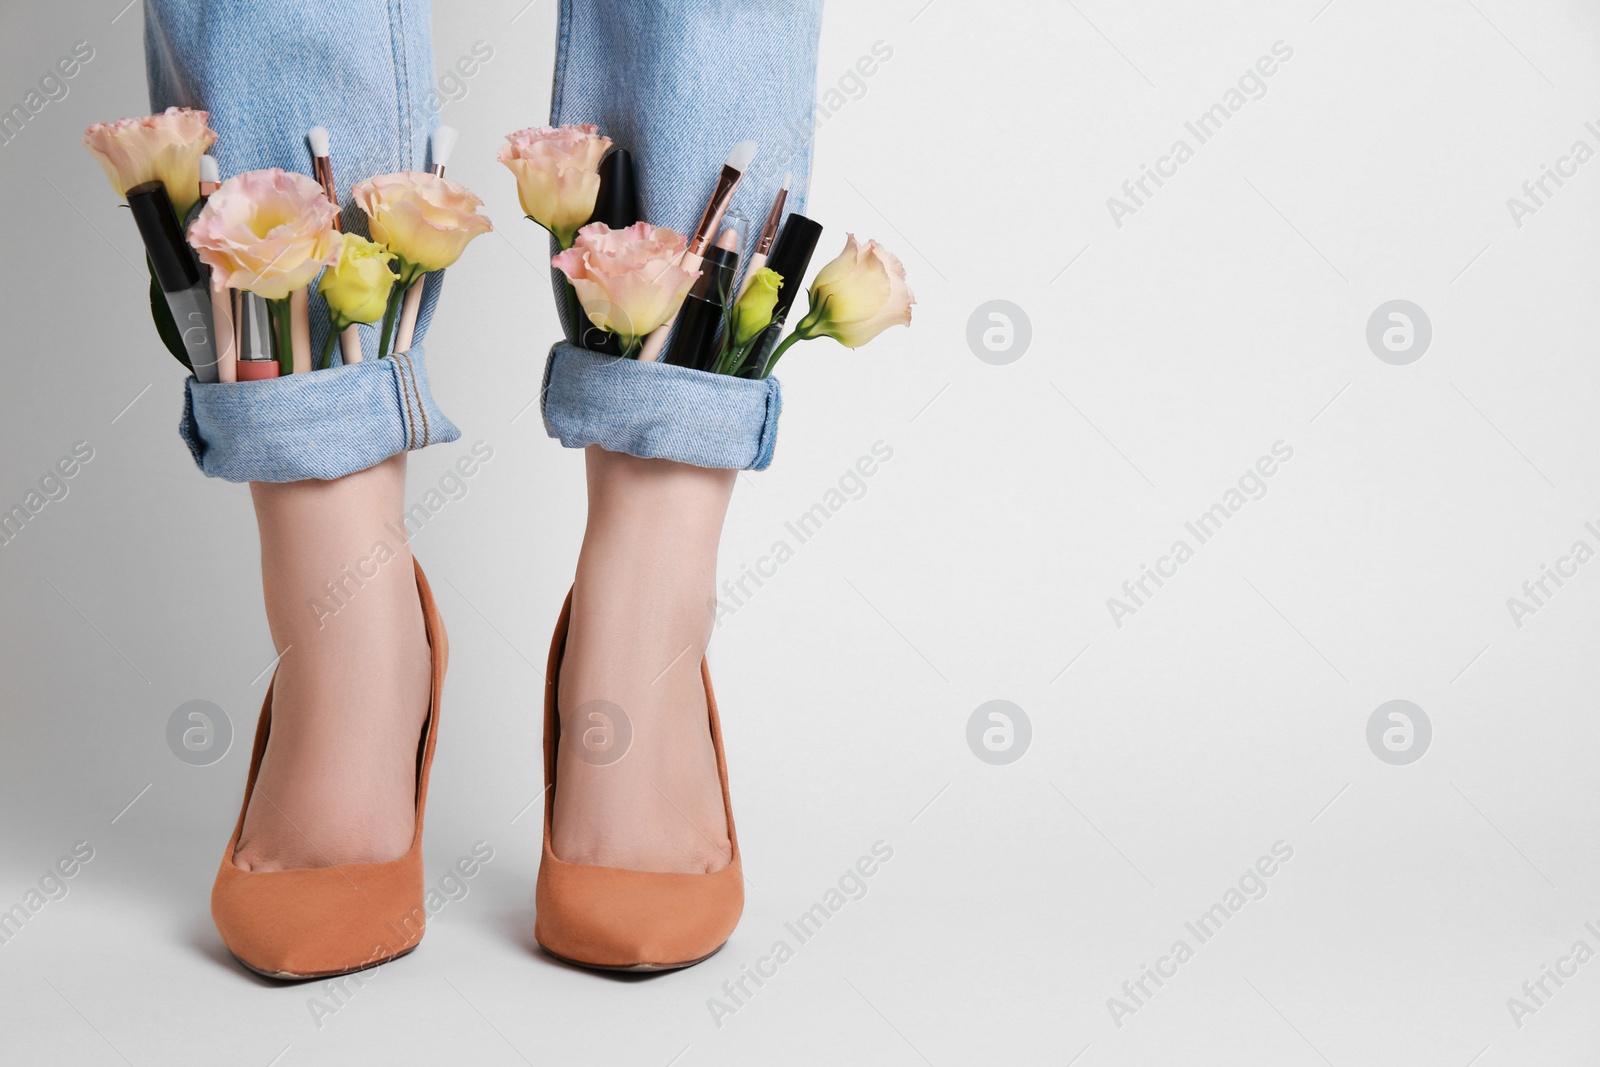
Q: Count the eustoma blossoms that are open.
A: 6